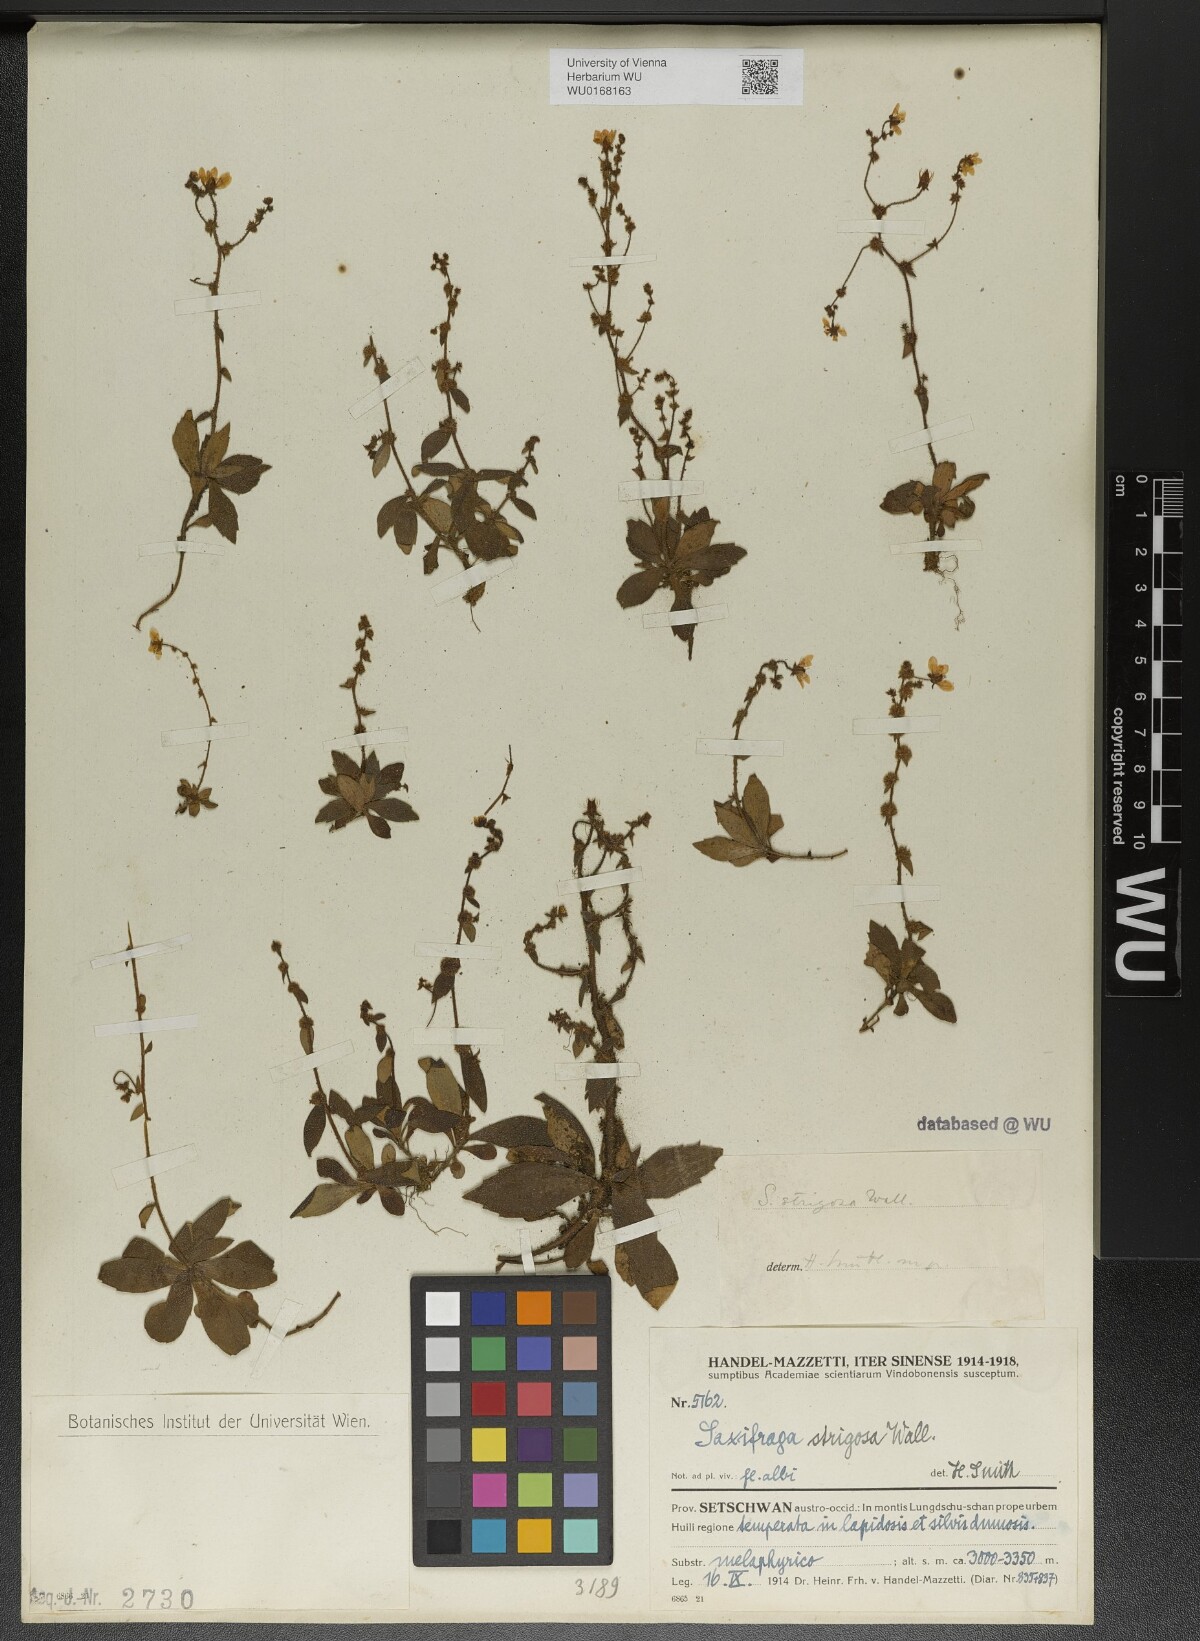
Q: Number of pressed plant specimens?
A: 11